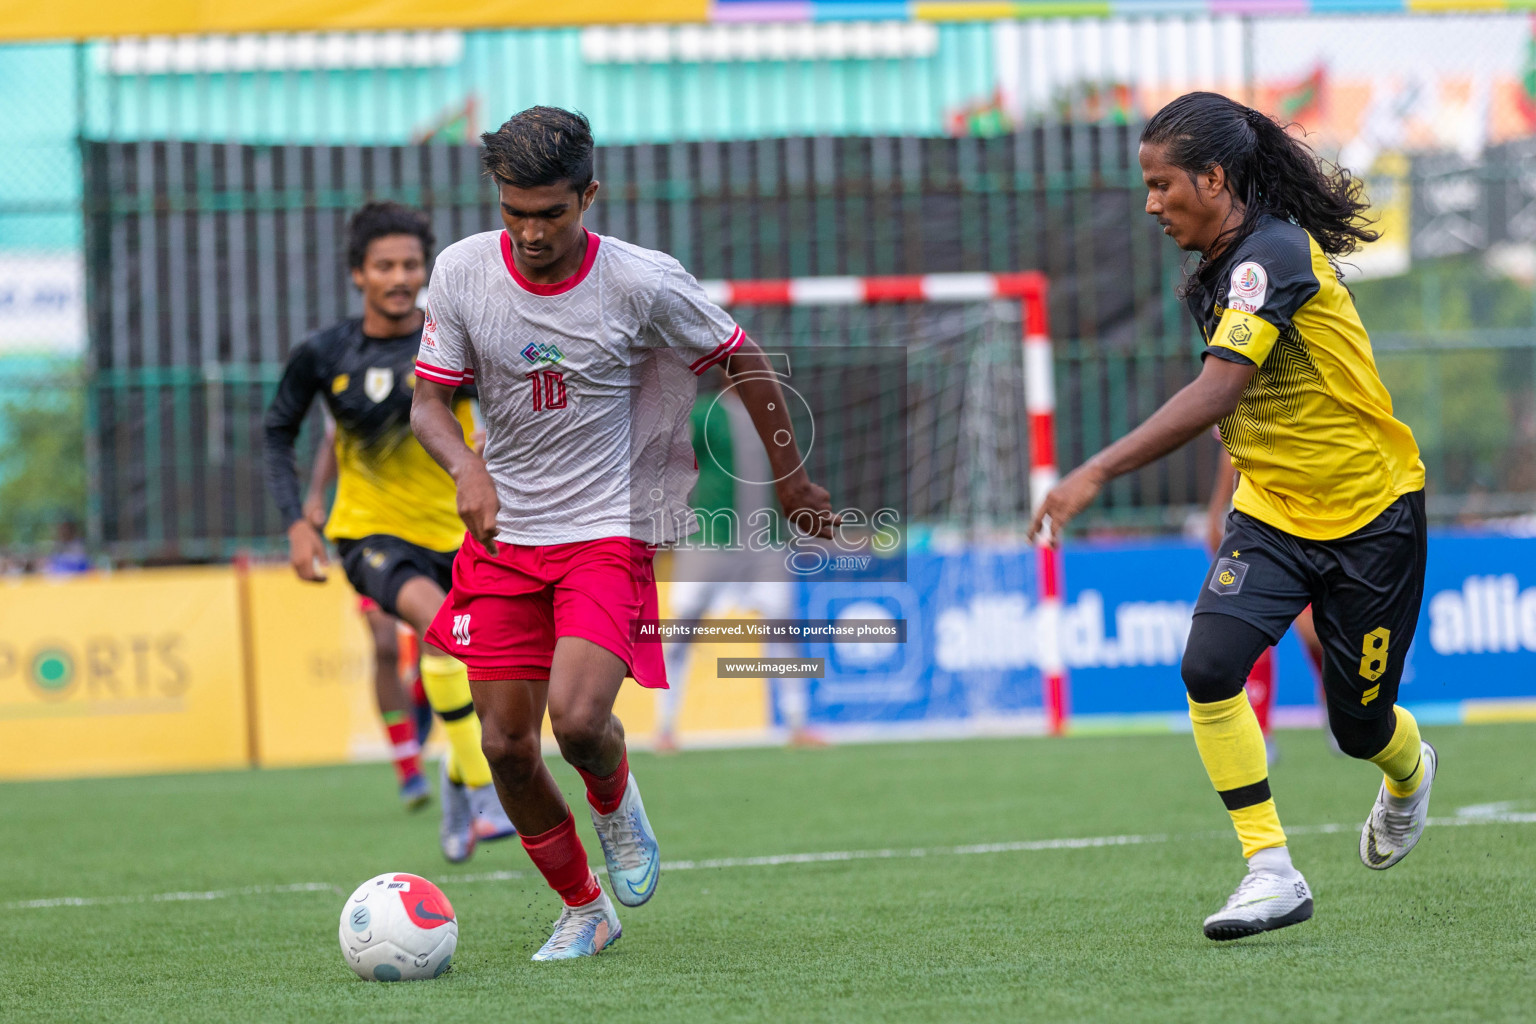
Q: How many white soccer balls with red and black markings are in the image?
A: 1